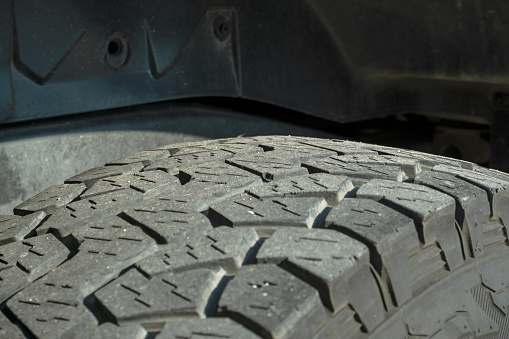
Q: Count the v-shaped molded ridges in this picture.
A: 2